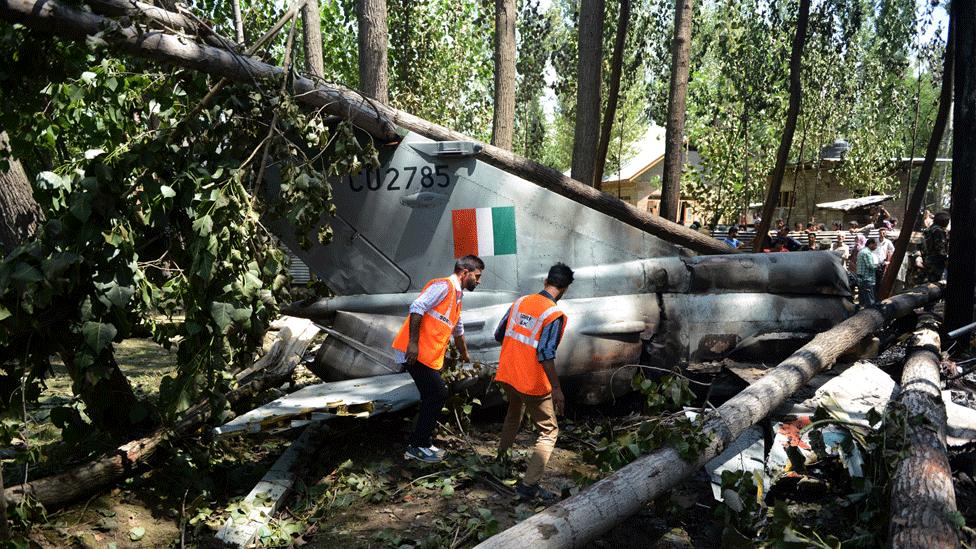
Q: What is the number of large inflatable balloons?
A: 0